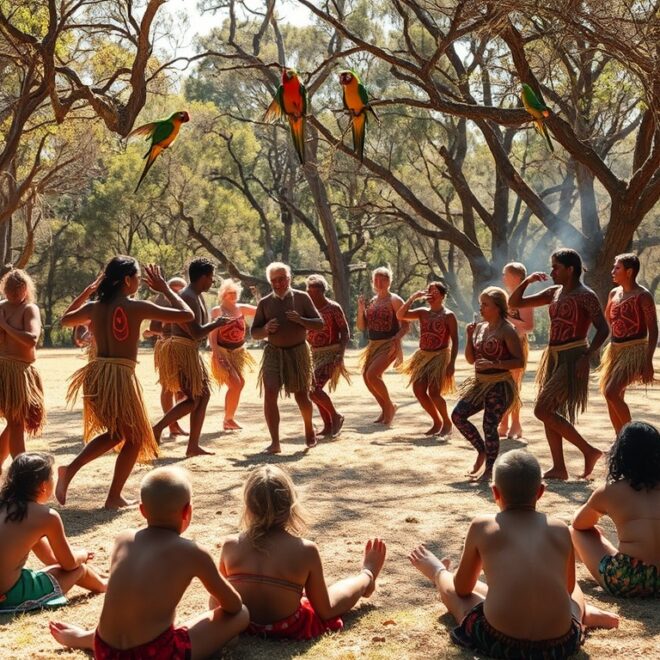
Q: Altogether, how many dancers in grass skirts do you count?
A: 13